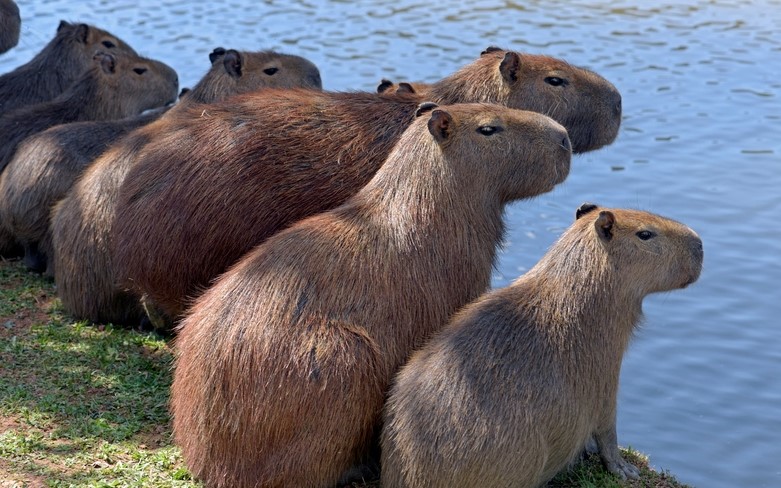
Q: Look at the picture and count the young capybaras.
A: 1